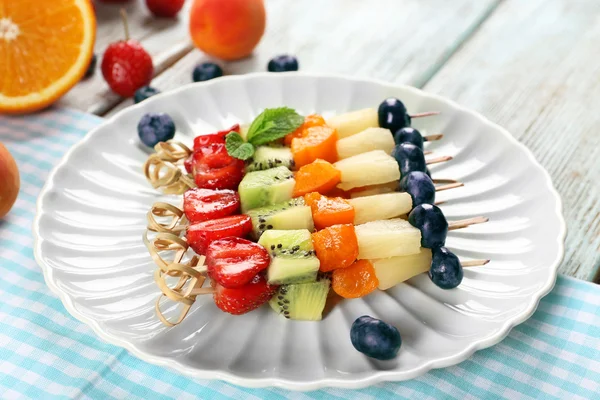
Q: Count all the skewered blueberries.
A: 6